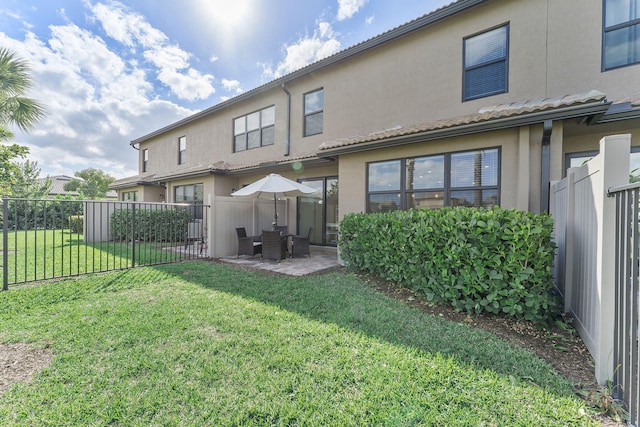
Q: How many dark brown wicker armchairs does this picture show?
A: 4